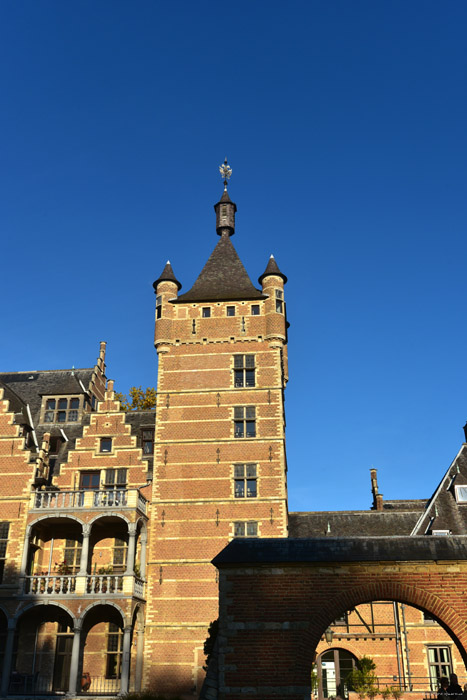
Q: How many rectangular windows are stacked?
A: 4